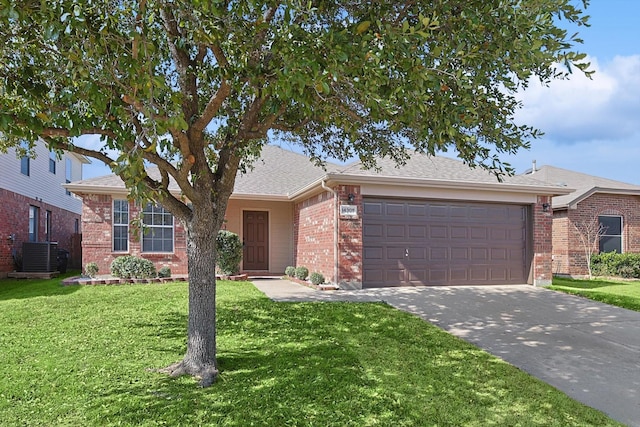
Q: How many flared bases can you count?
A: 1